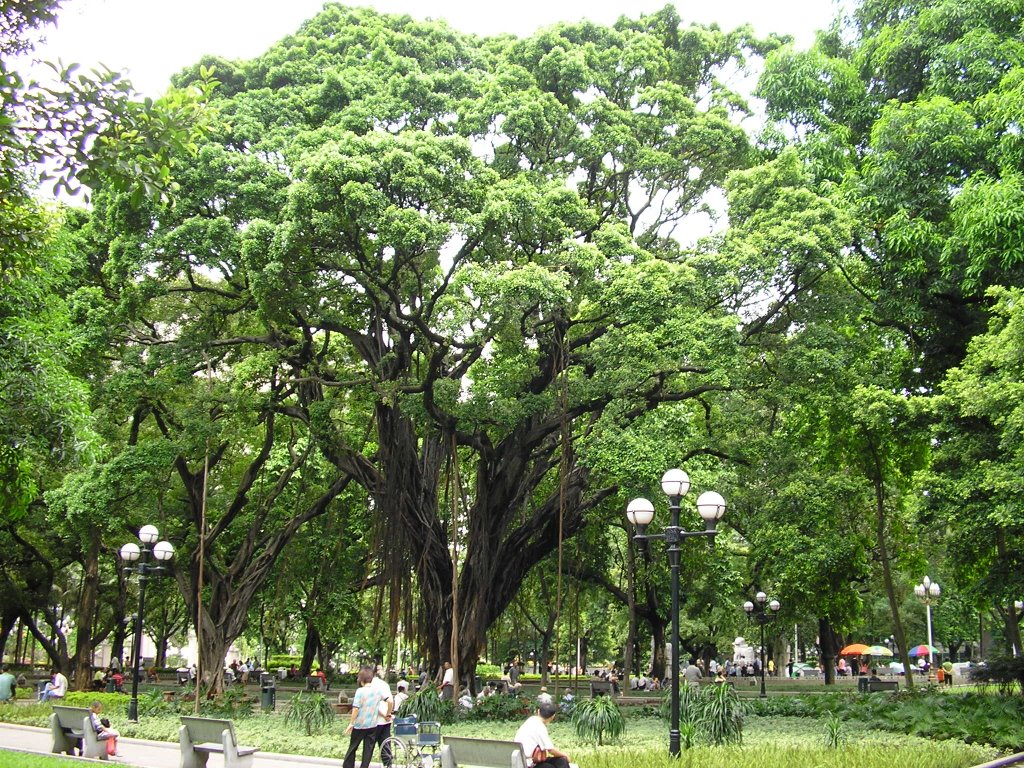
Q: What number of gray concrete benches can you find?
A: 3